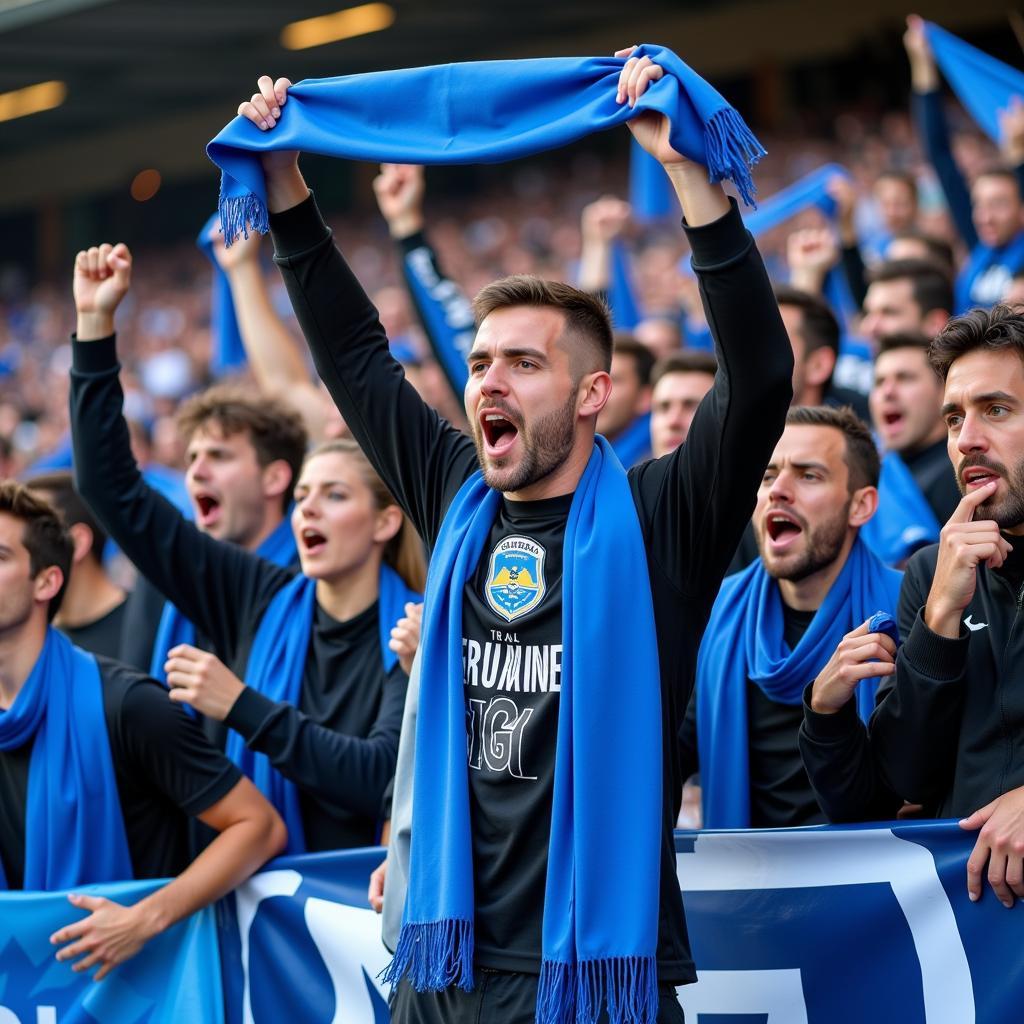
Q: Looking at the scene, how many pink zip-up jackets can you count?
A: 0